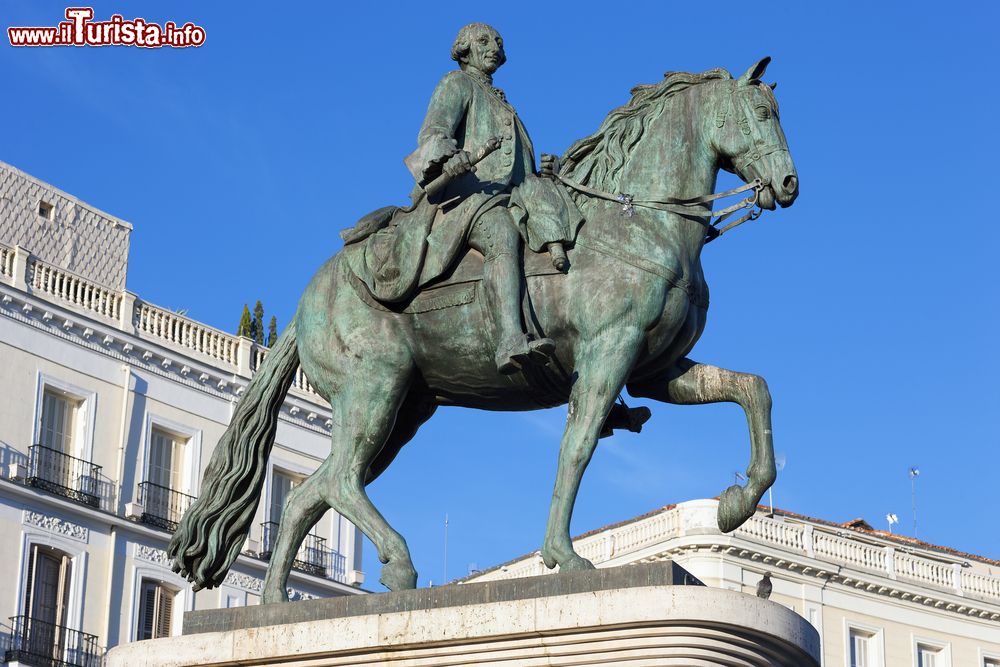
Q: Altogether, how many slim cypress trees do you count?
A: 3